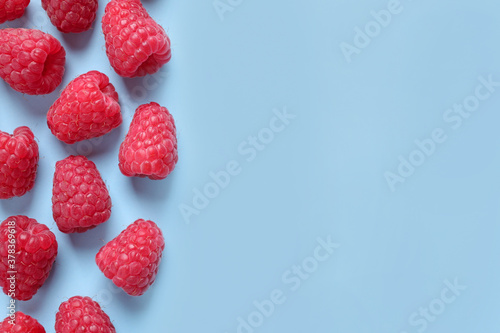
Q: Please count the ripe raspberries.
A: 12